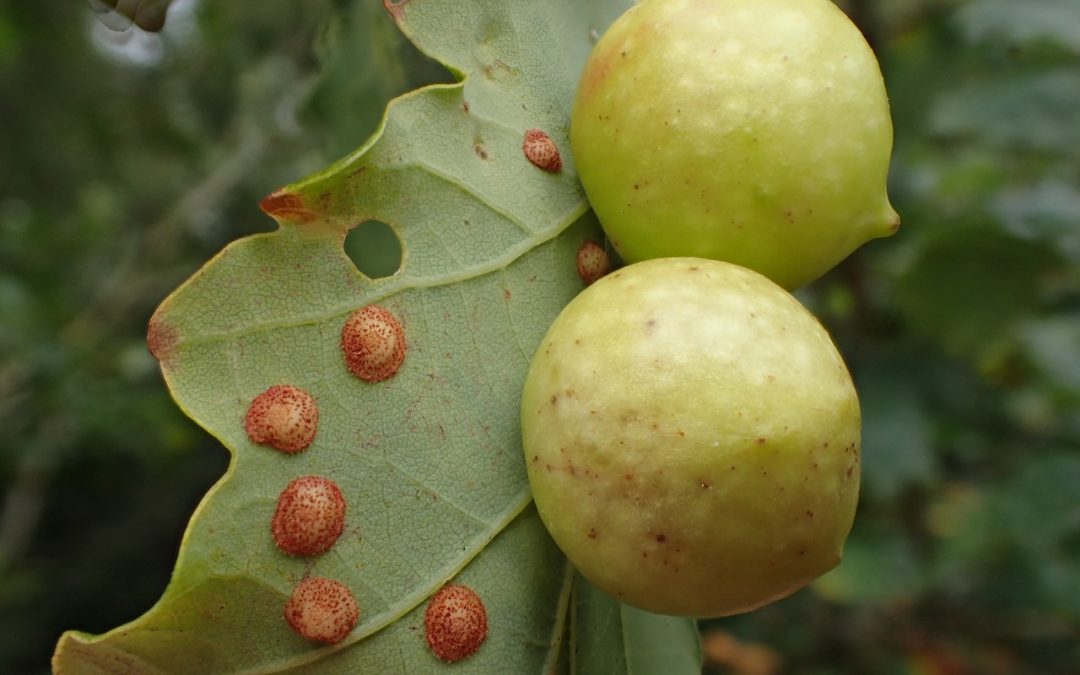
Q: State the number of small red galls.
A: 7